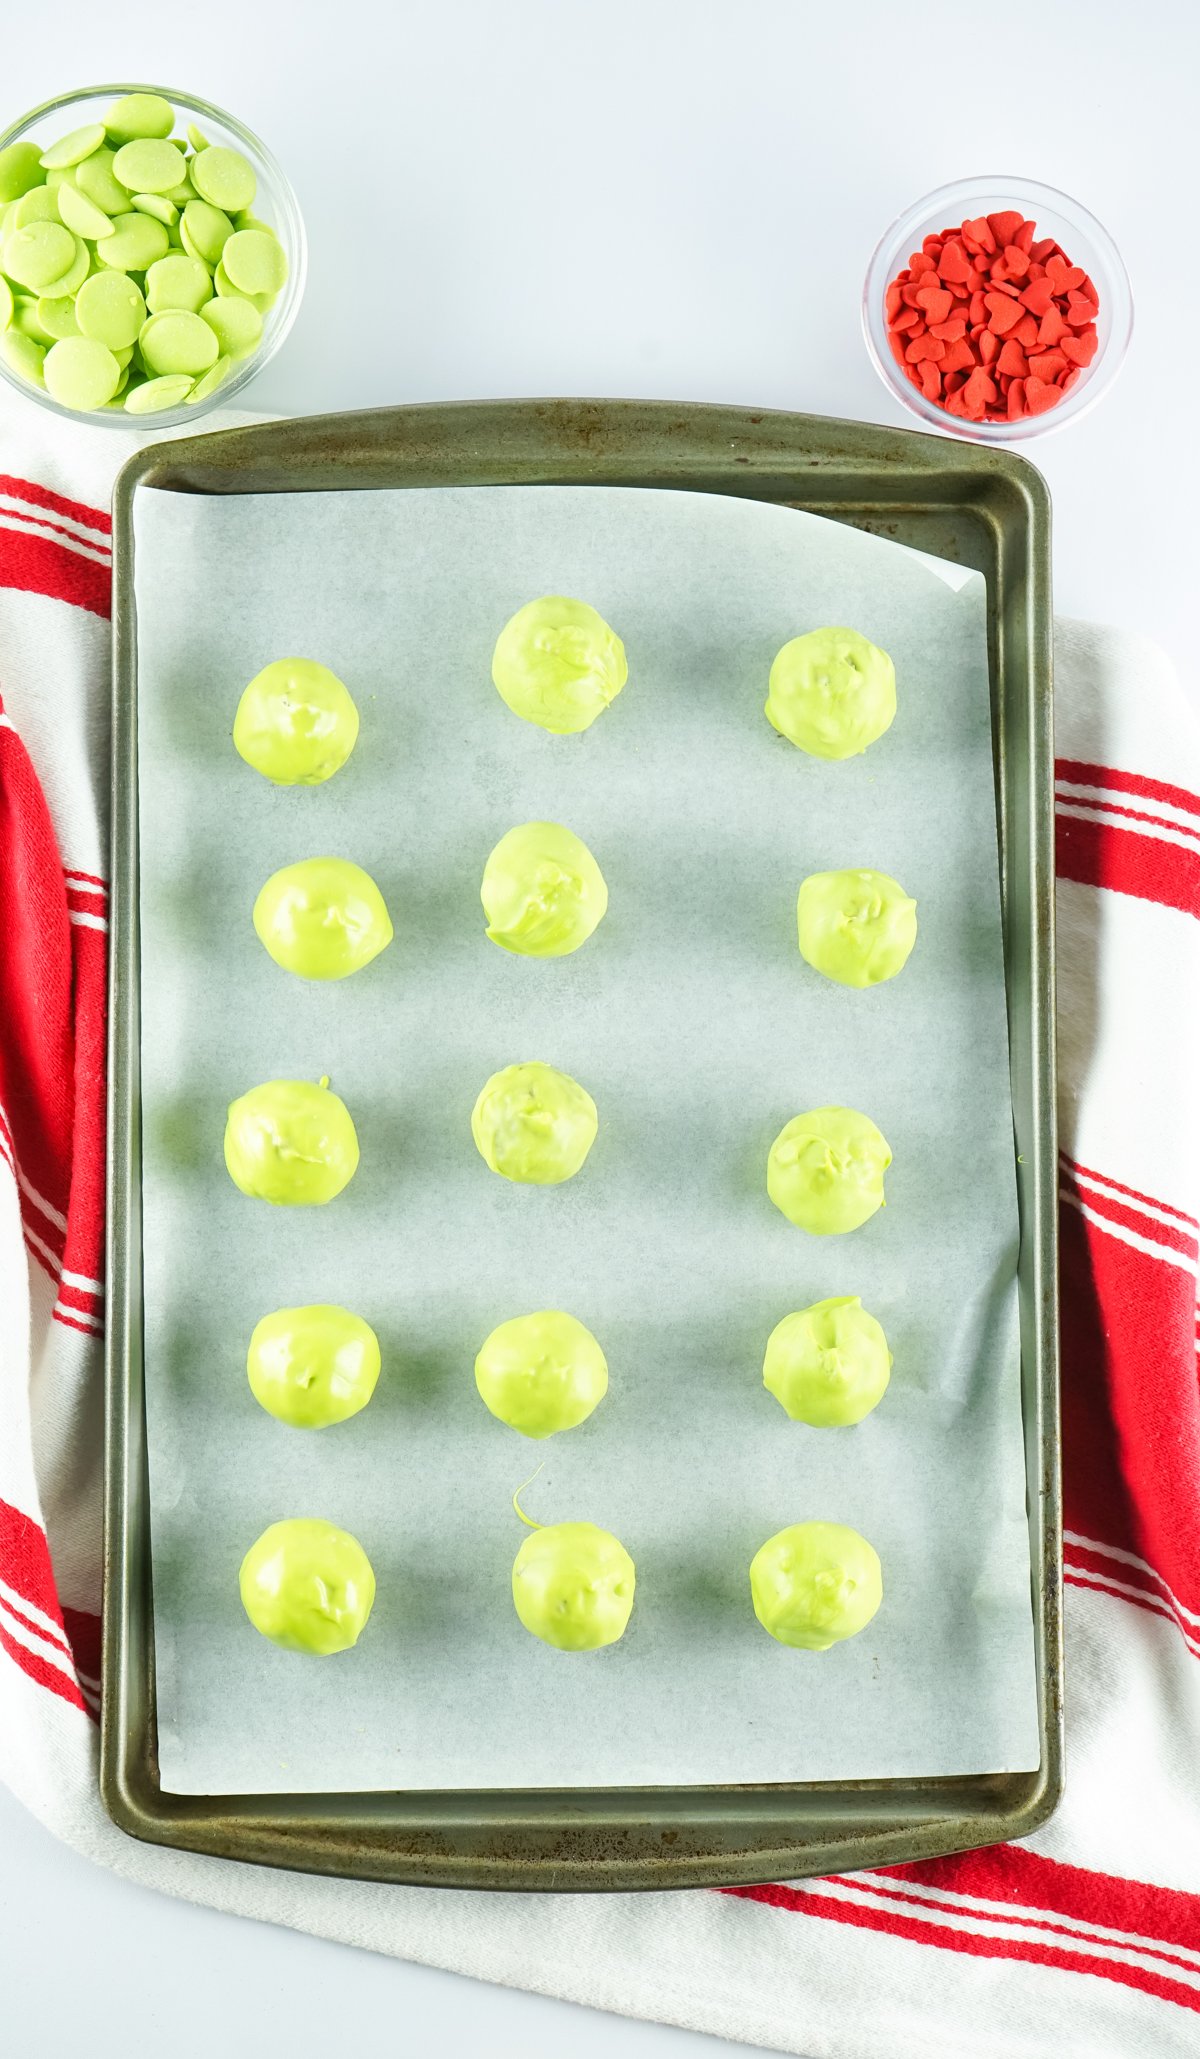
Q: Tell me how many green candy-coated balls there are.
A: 15